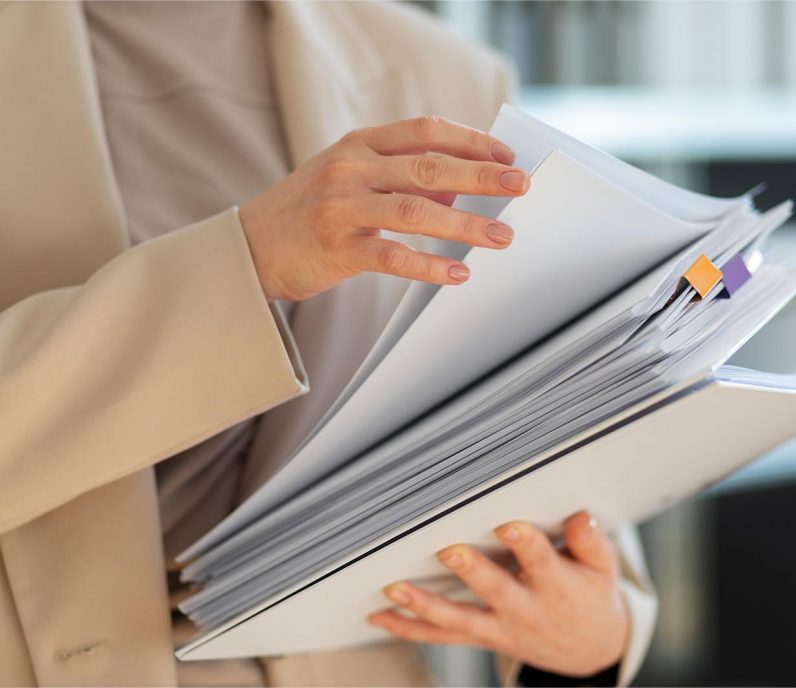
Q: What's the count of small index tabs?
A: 2